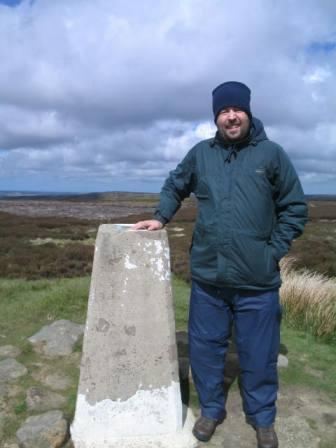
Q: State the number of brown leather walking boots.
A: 2